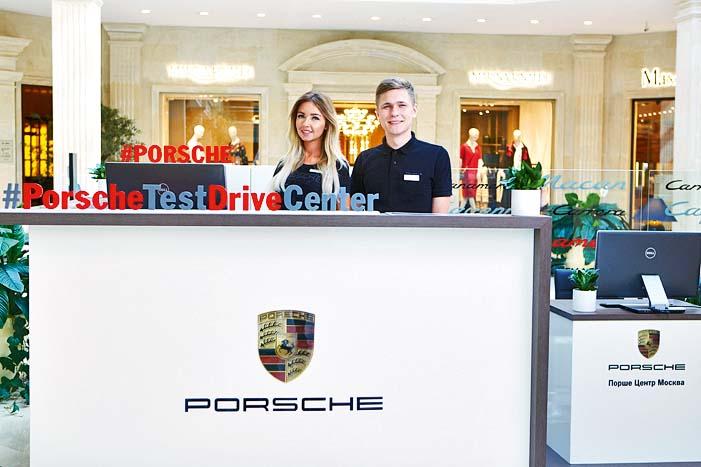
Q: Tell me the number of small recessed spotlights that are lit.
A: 9